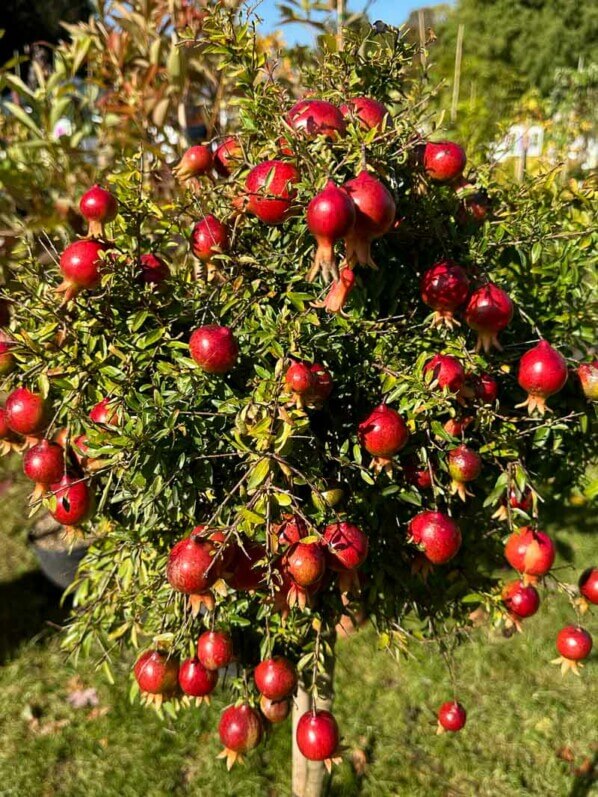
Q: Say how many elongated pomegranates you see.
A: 1